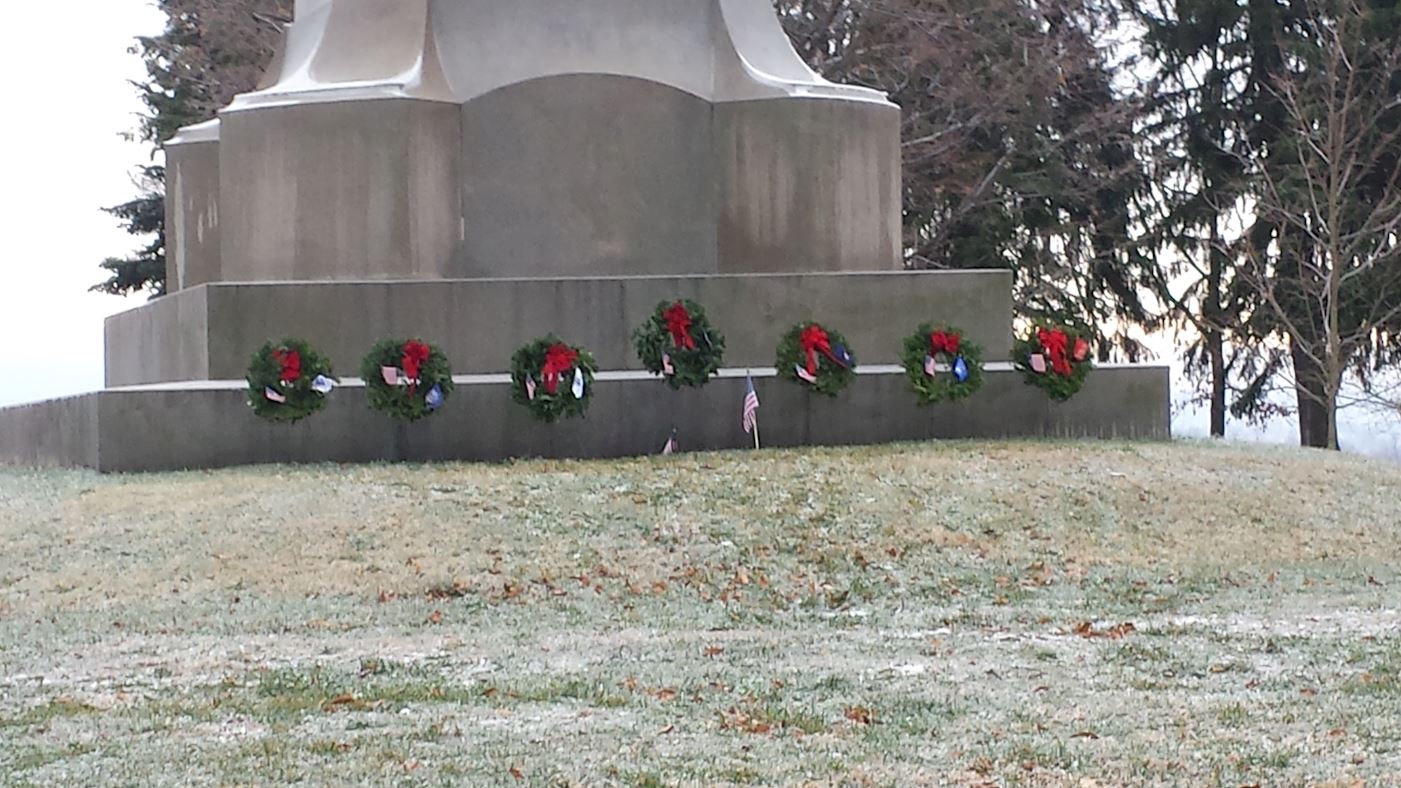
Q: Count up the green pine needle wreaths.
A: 7